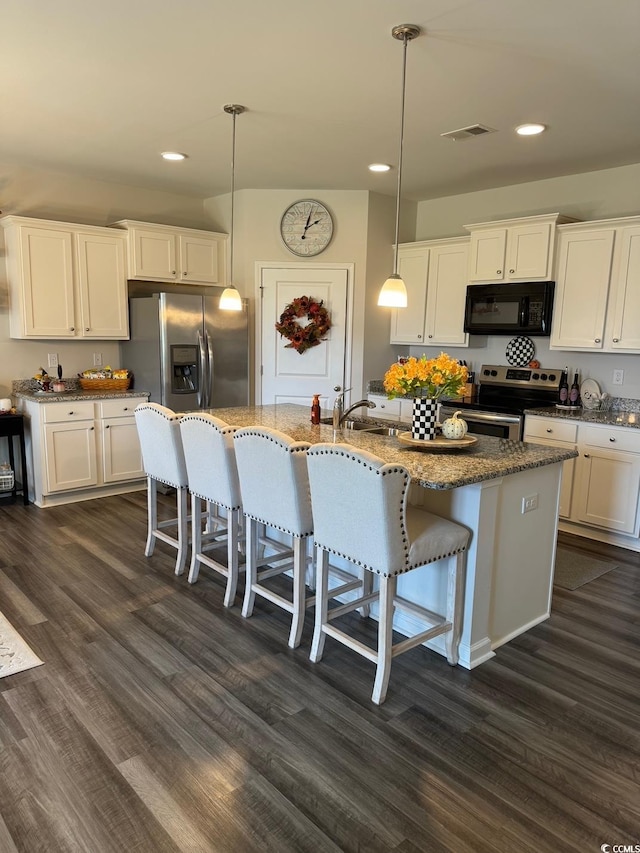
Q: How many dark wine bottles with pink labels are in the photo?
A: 2